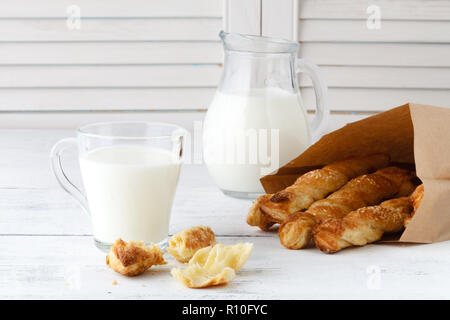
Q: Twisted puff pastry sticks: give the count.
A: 3